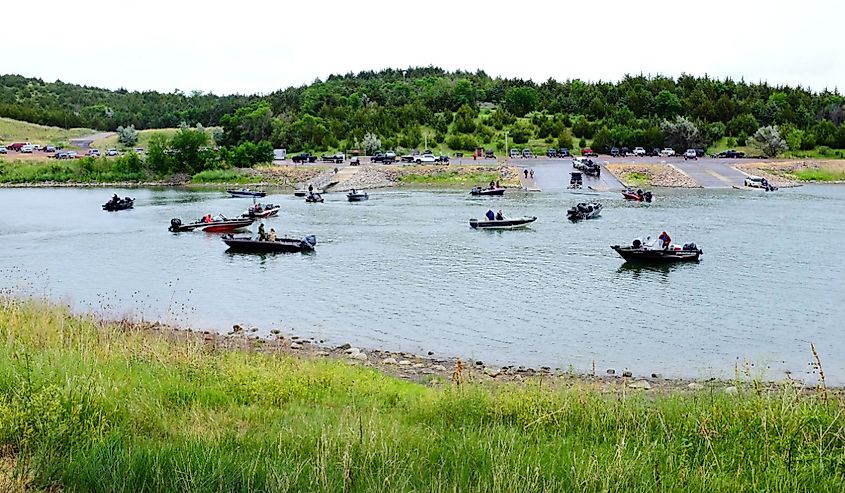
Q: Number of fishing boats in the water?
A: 12